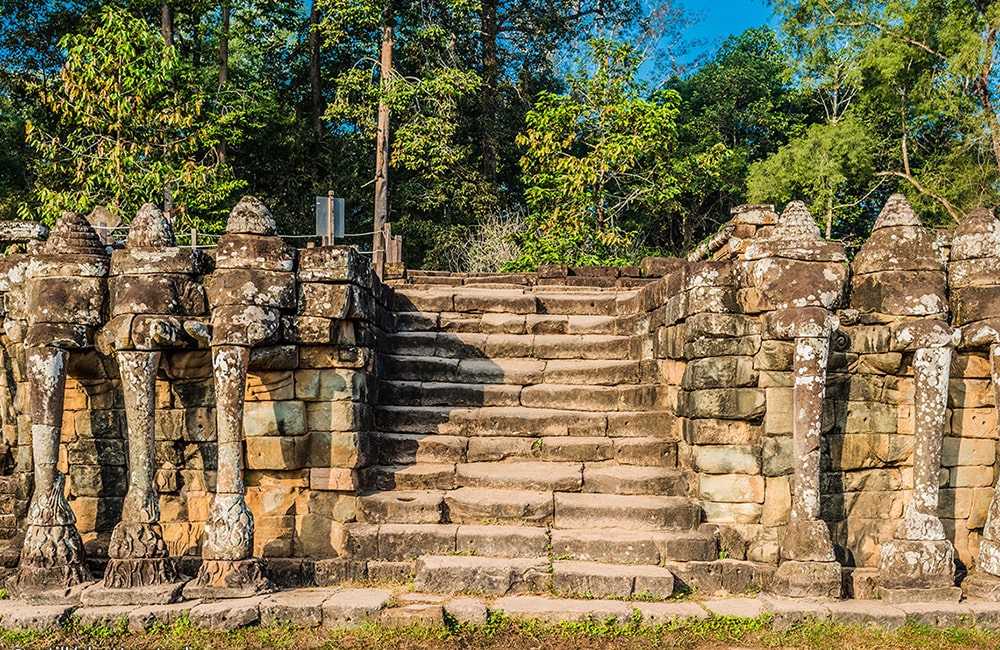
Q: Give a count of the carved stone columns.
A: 6